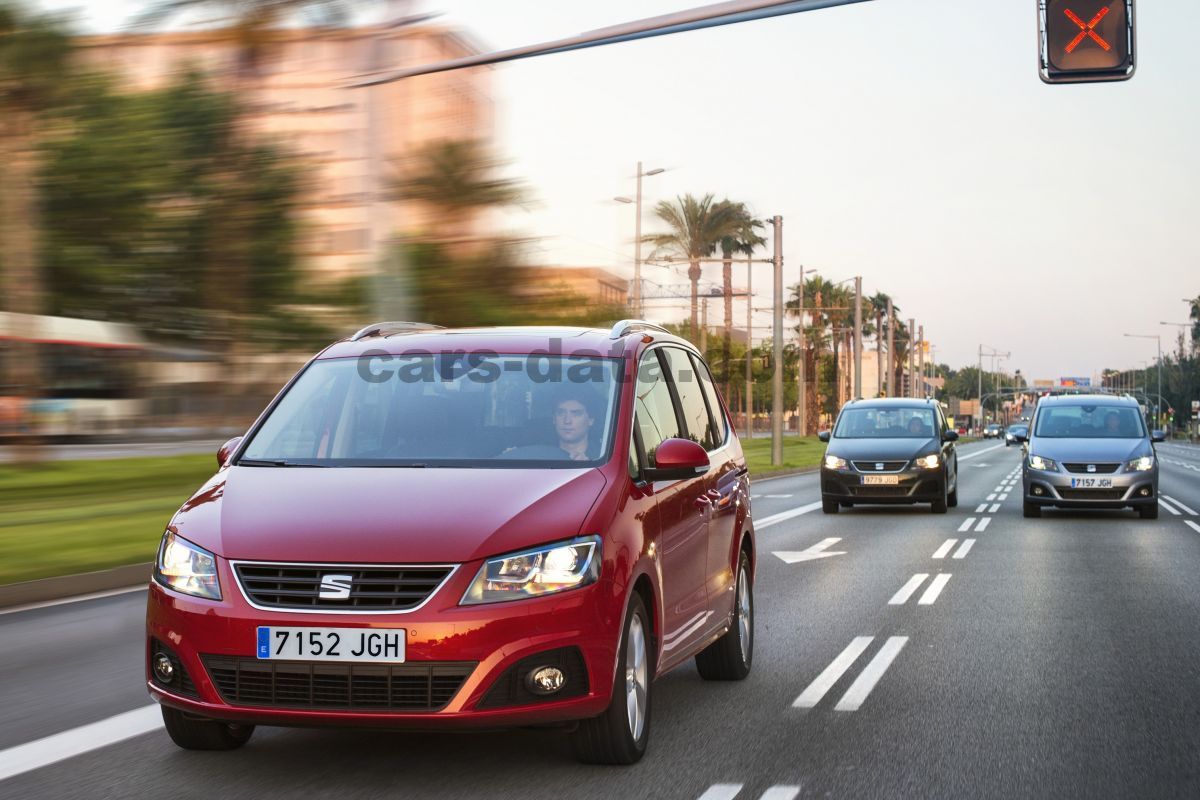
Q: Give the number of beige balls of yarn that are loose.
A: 0